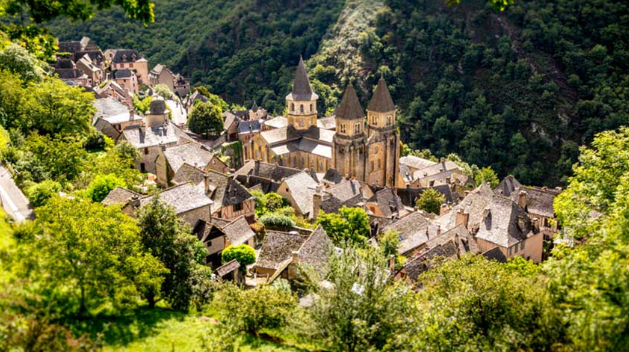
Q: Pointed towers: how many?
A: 3